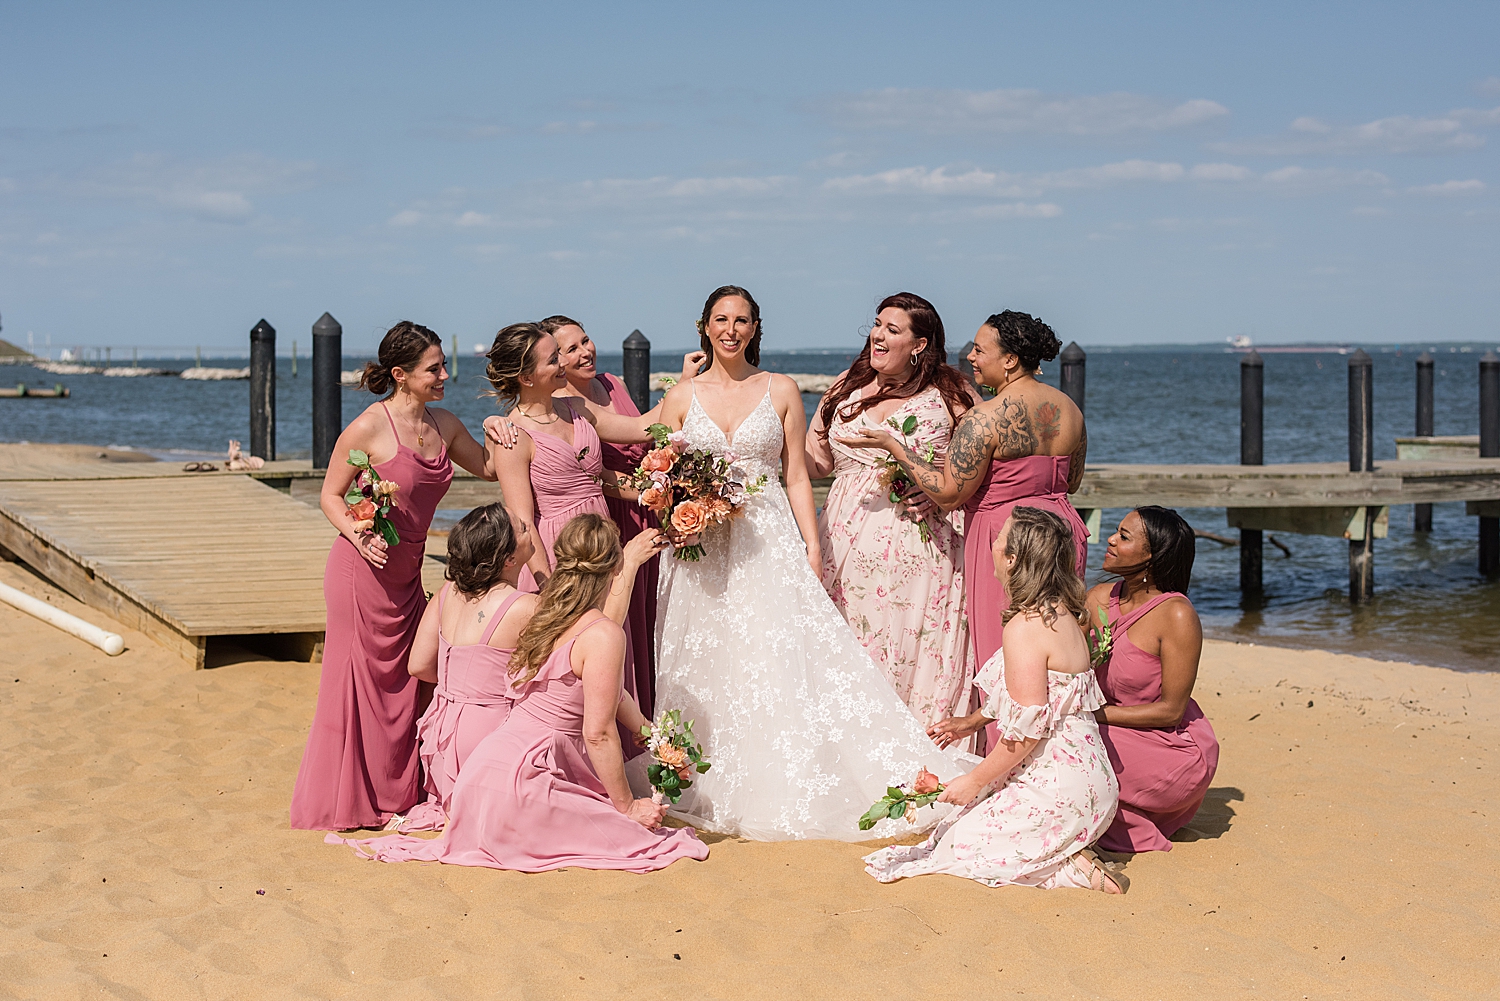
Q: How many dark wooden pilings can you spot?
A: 9